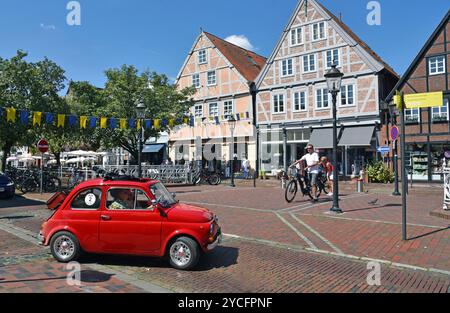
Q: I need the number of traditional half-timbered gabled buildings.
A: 3